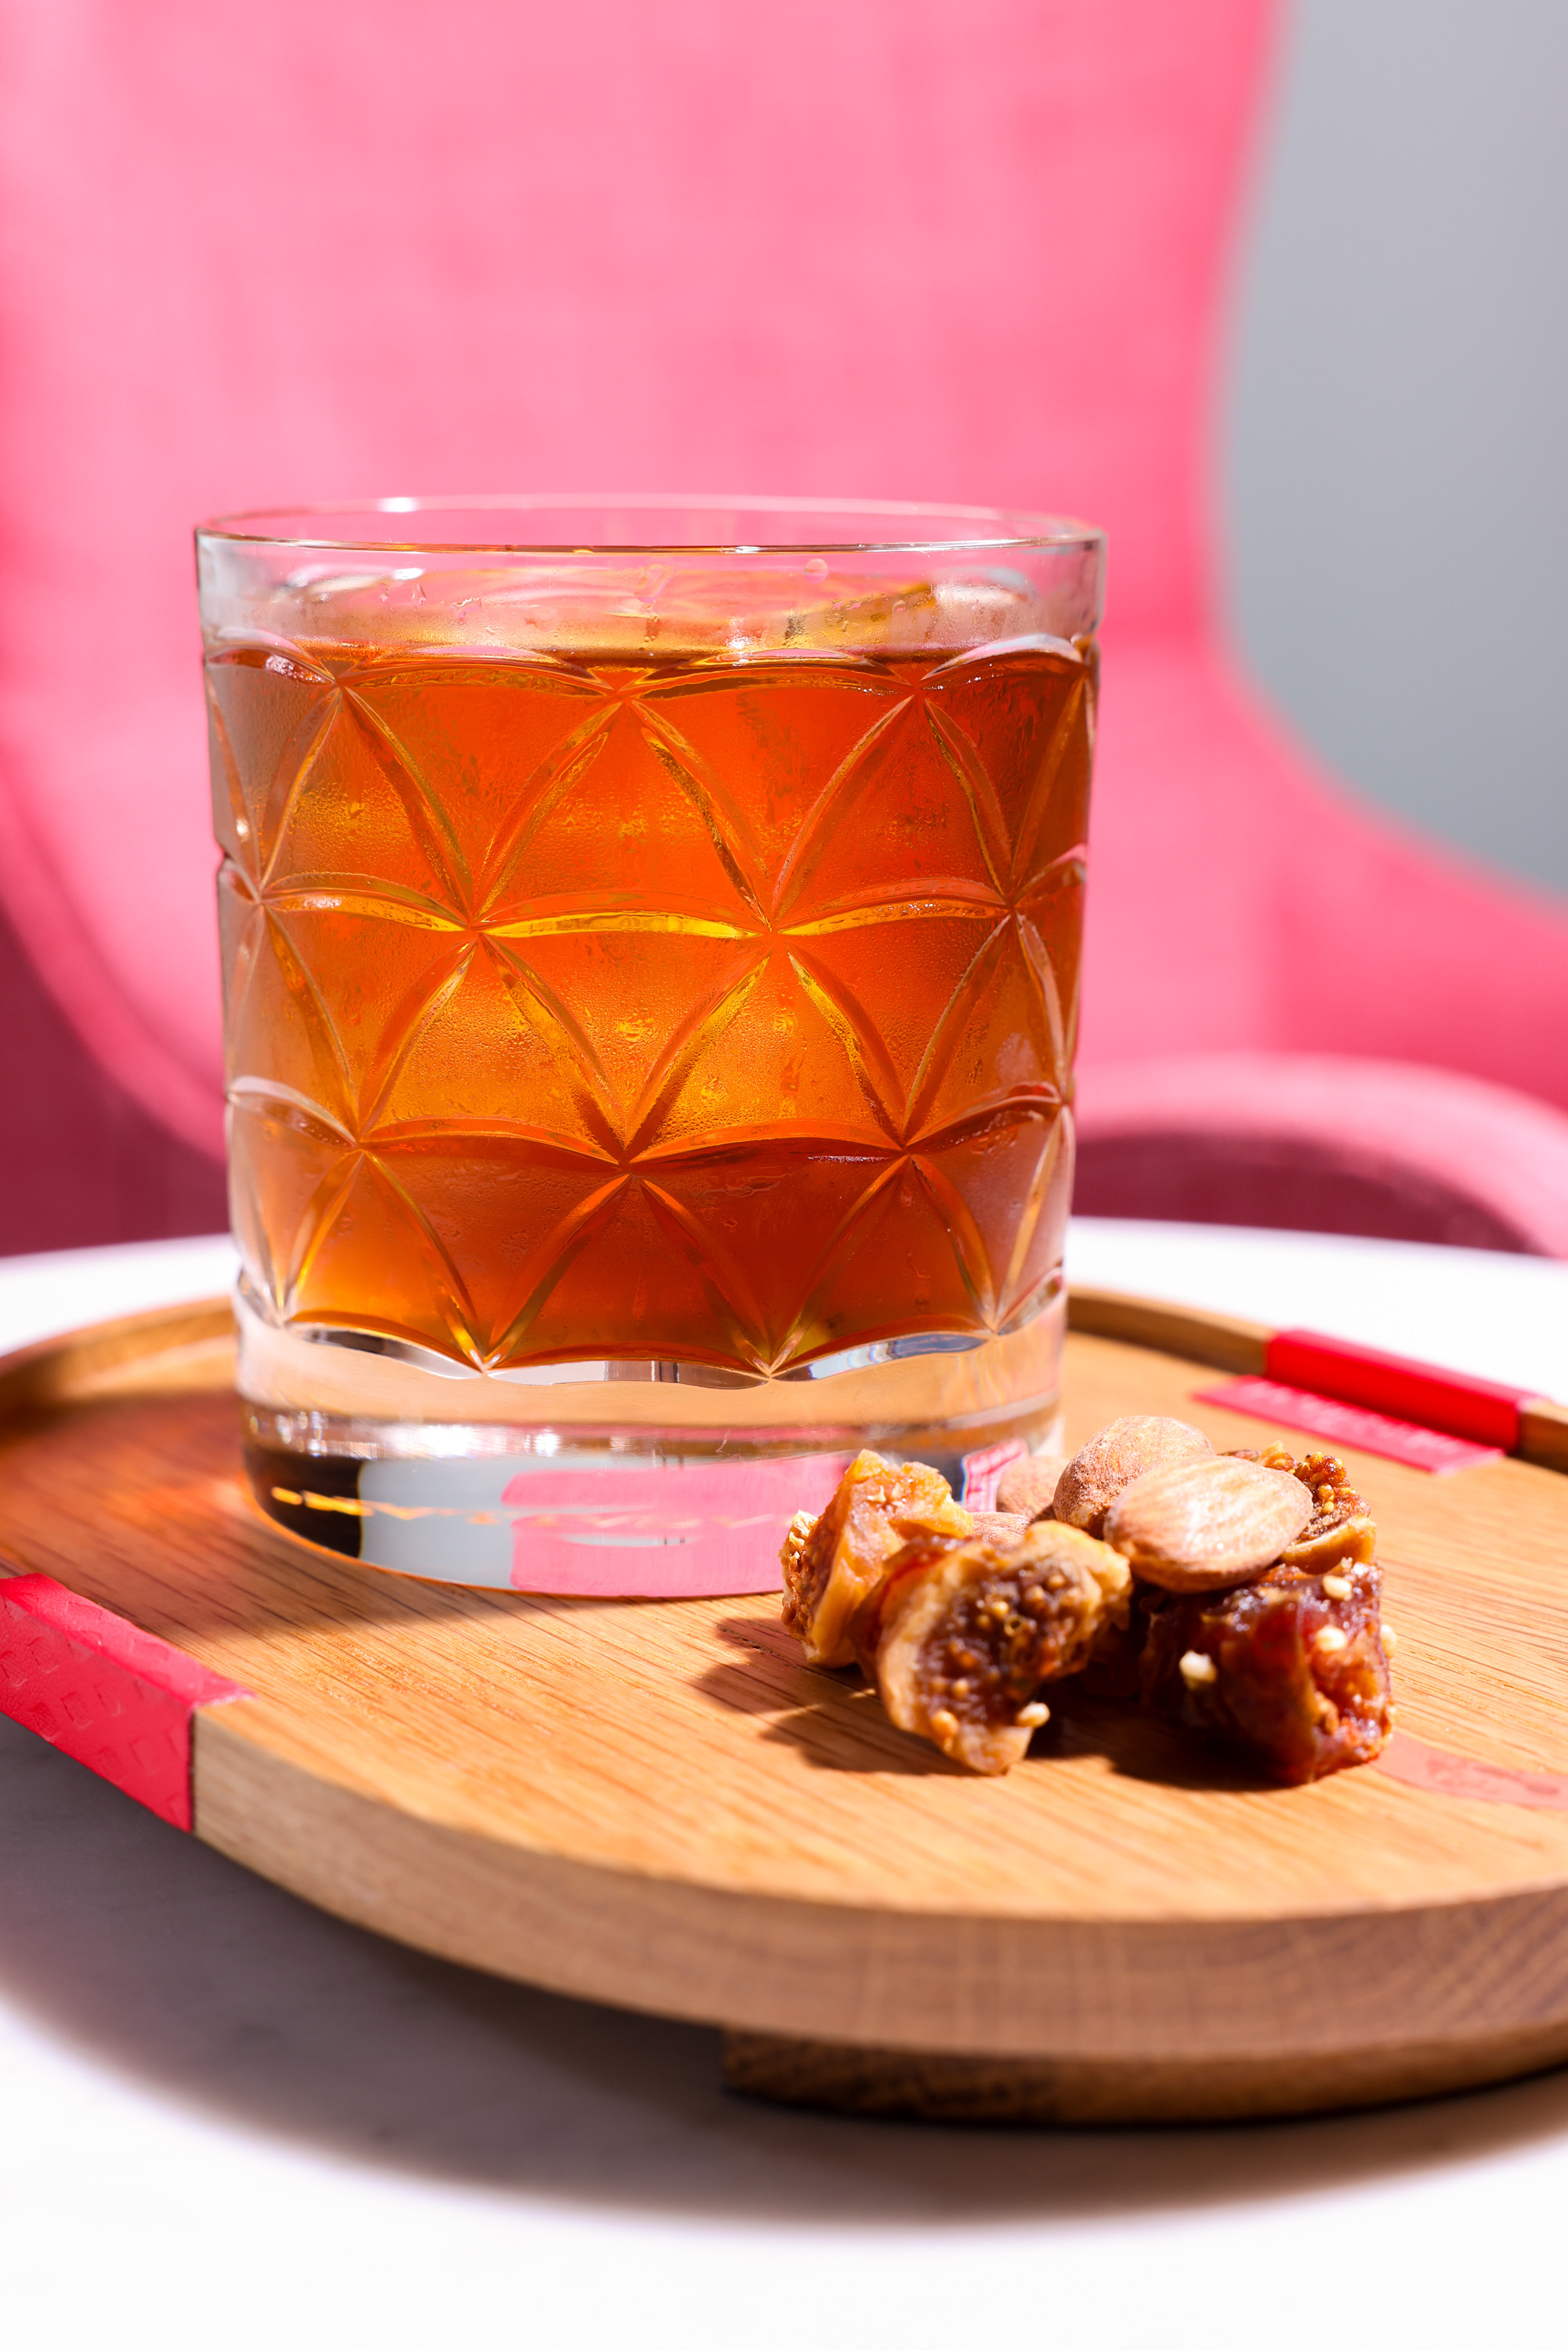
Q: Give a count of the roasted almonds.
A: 4